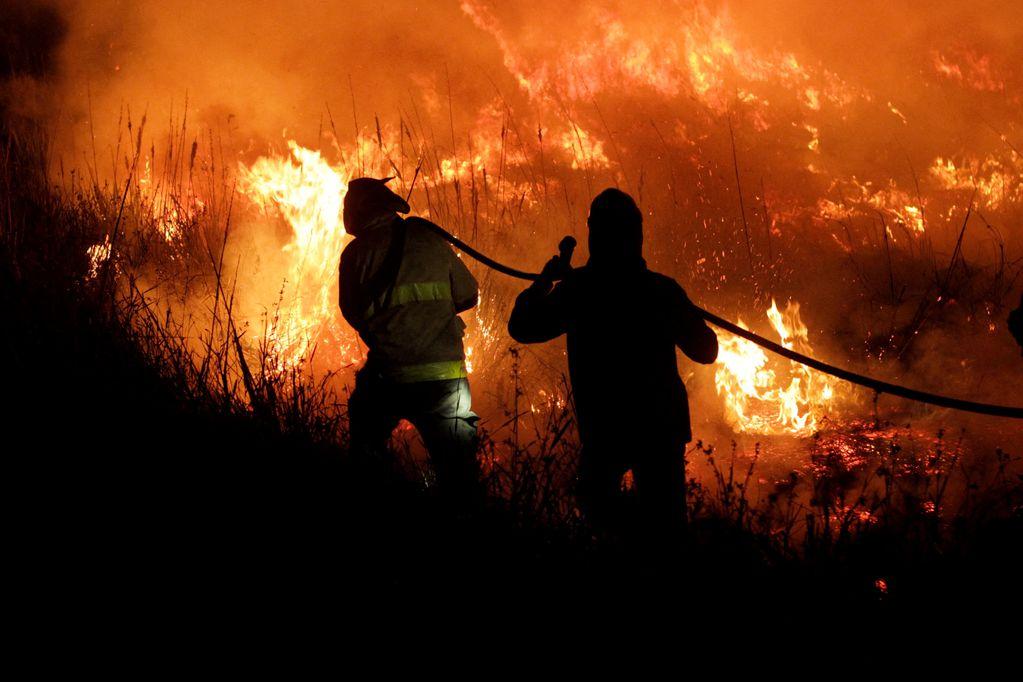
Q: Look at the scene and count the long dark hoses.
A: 1